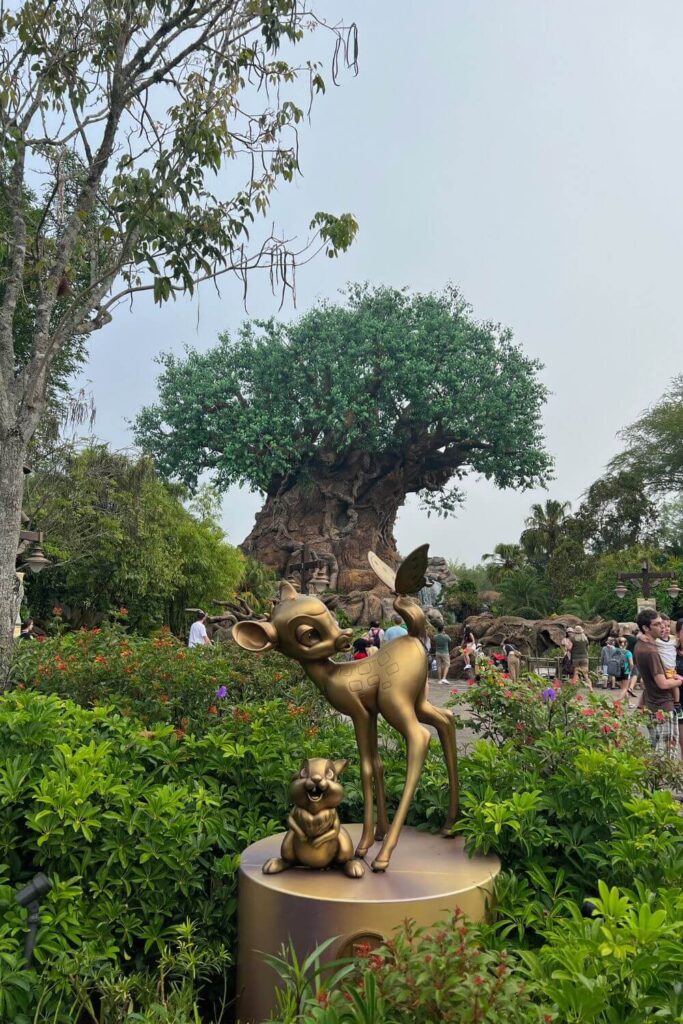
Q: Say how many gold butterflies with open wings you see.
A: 1